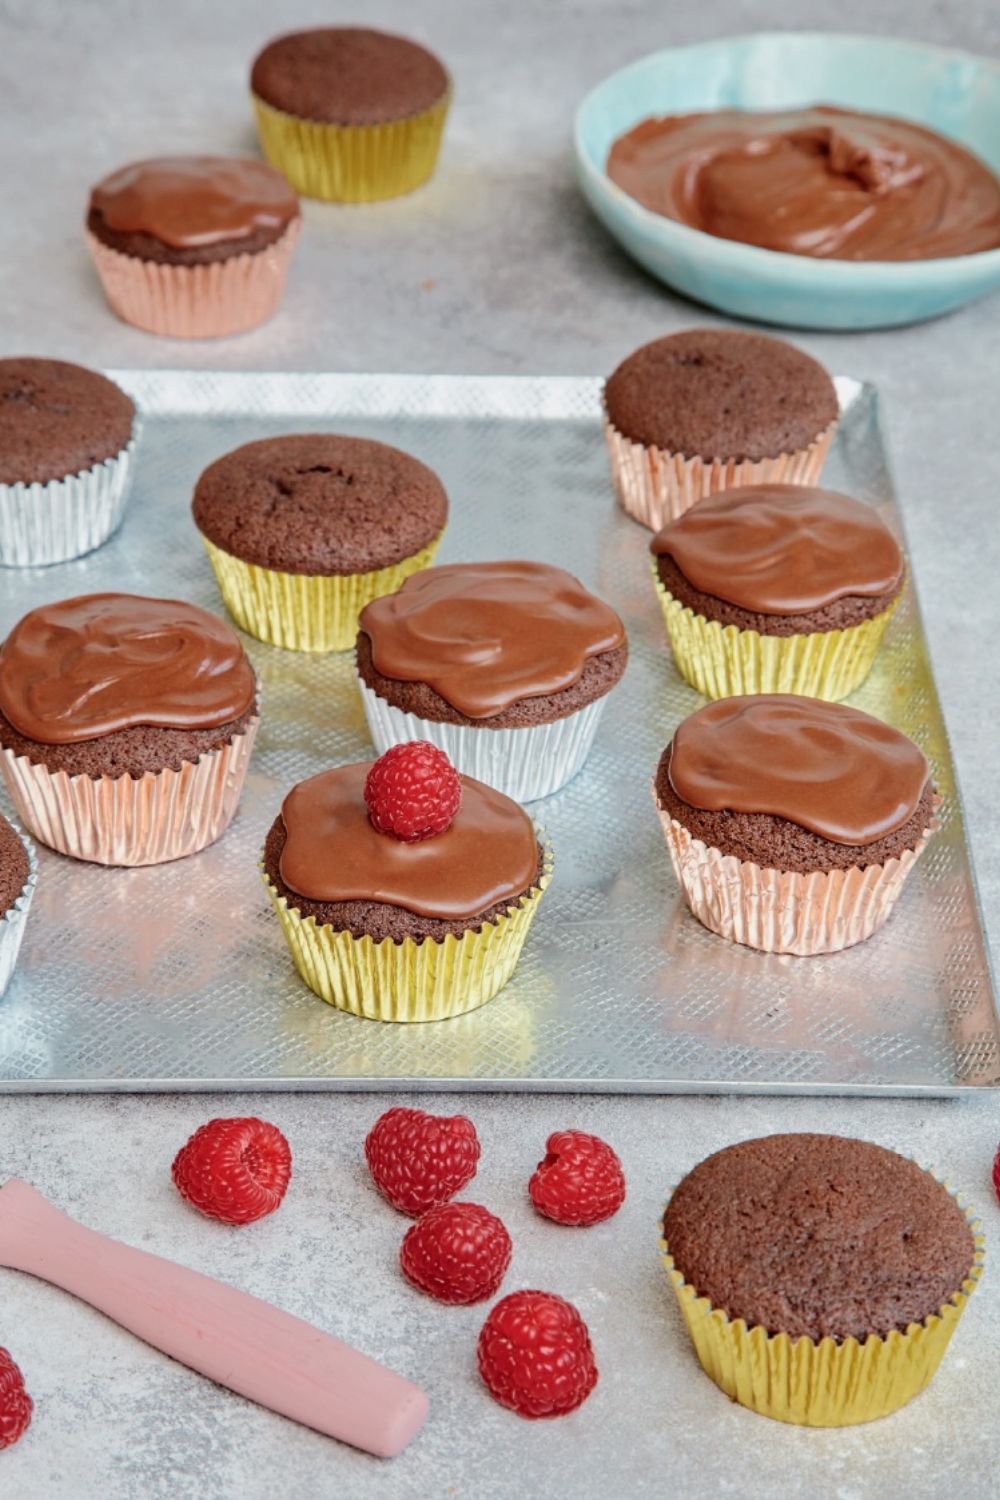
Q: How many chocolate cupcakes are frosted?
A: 6